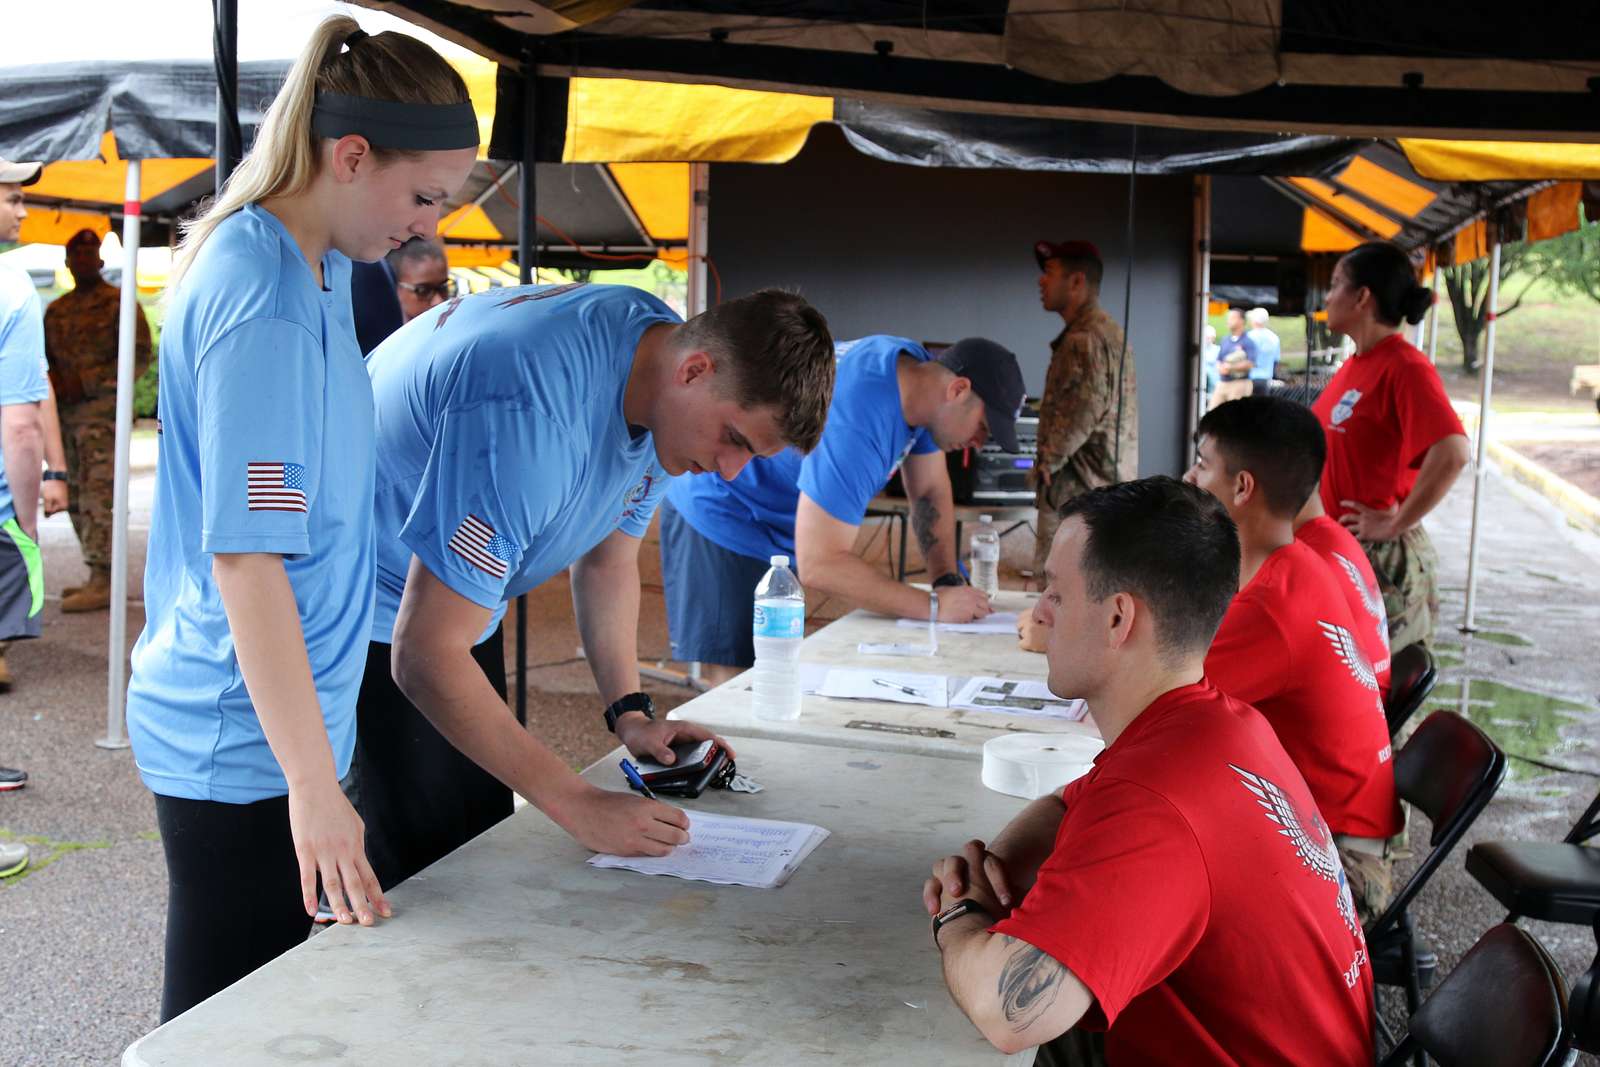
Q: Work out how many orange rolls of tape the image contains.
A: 0